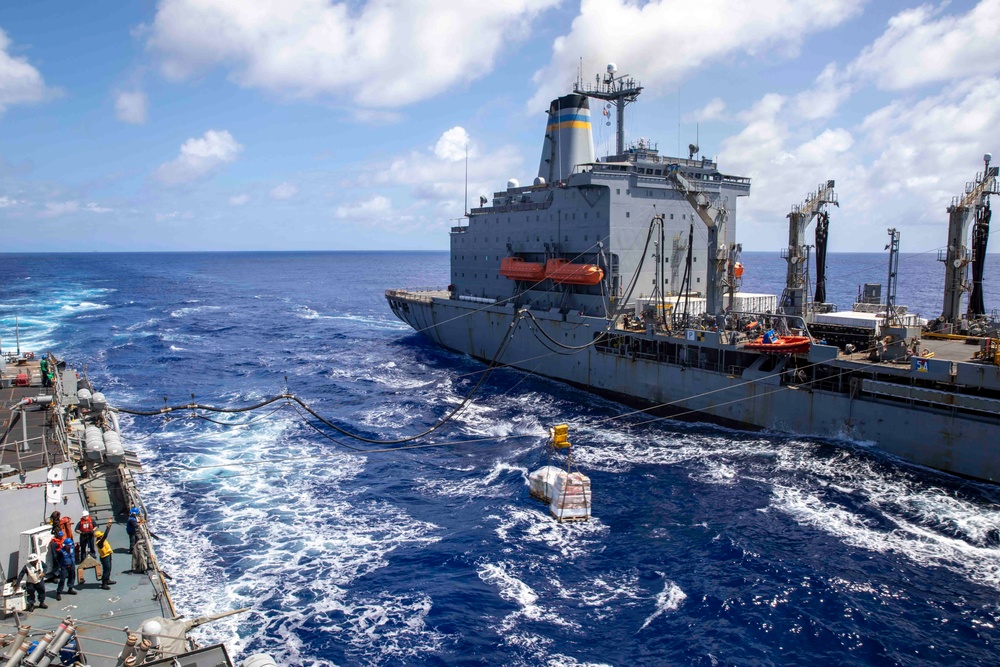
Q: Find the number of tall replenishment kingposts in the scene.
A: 3